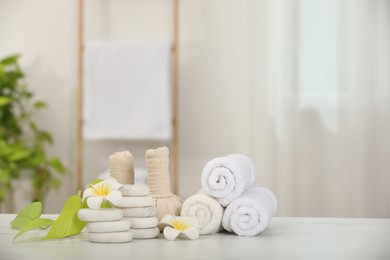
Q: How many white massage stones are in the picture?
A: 8